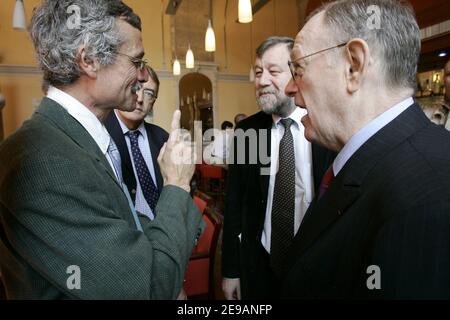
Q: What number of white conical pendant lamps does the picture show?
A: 5